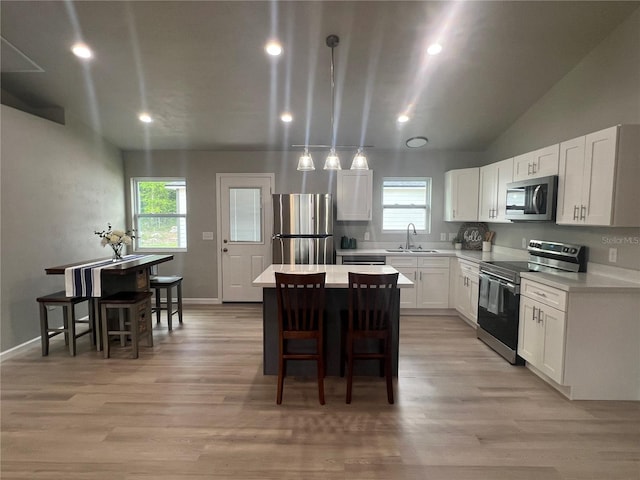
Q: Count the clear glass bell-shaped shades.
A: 3